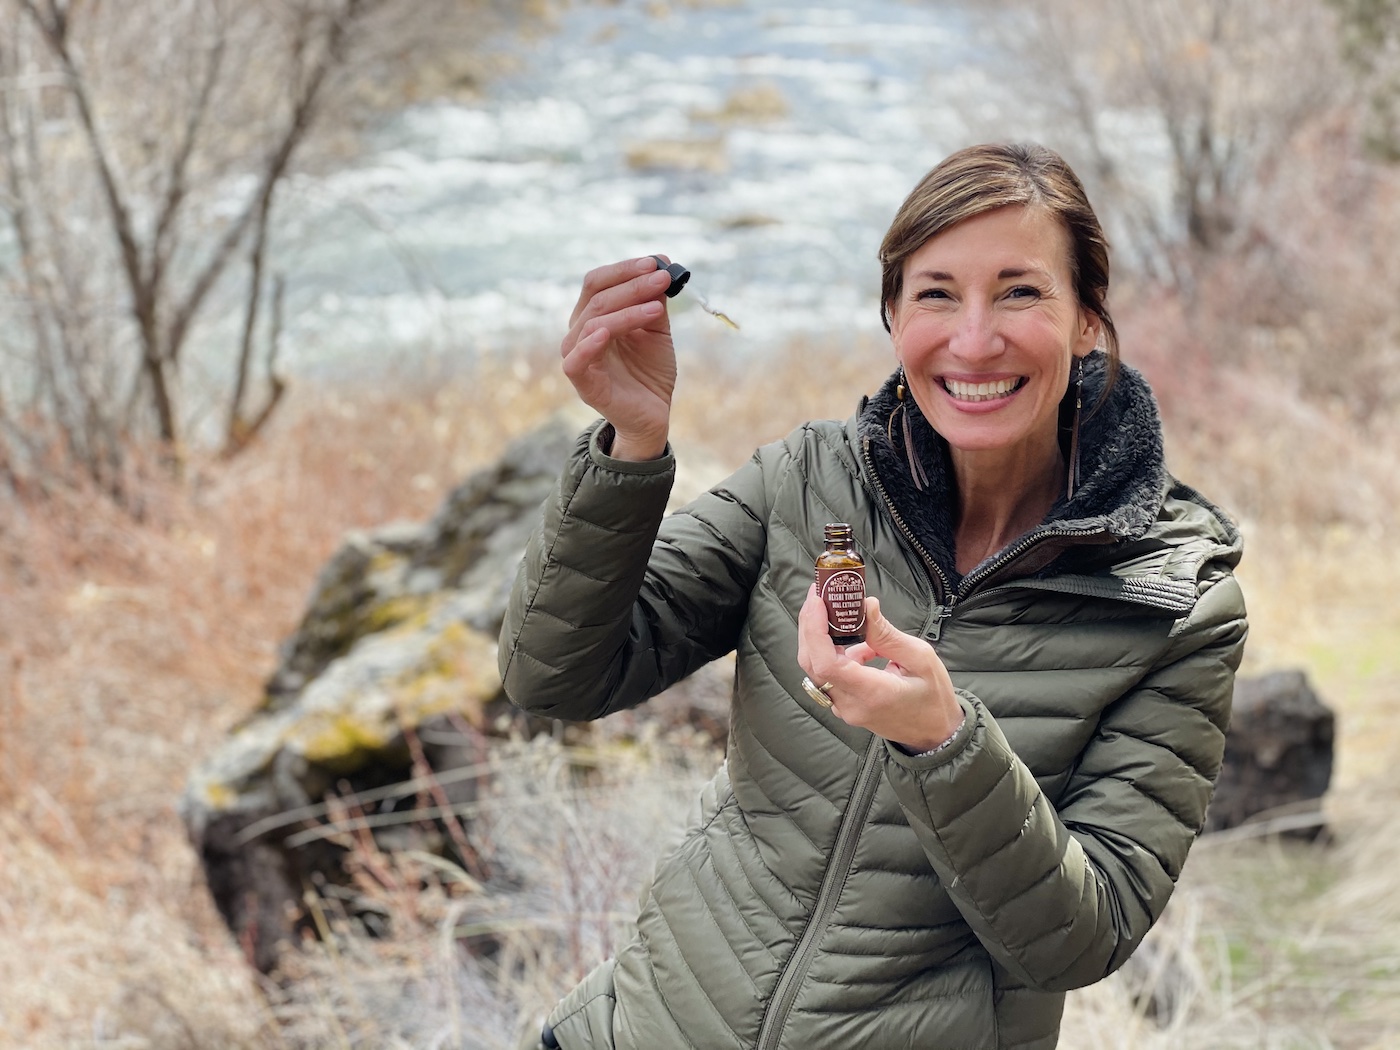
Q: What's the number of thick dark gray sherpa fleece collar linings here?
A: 1